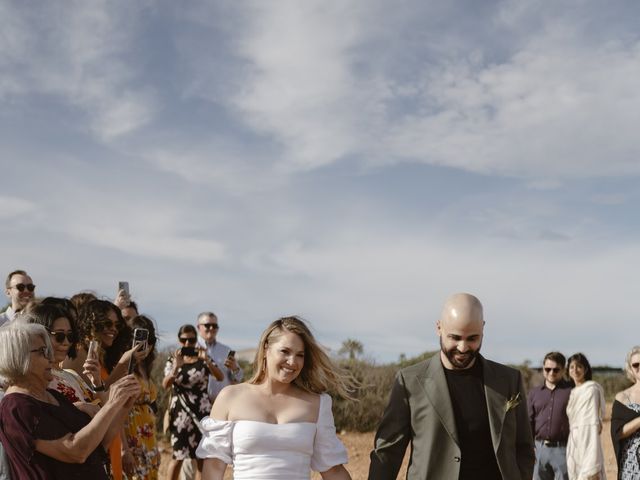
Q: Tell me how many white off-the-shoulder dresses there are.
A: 1